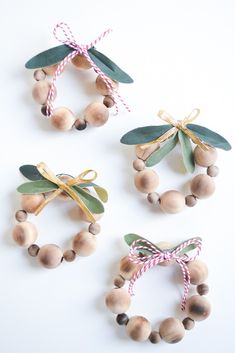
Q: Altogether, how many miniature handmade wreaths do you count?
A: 4